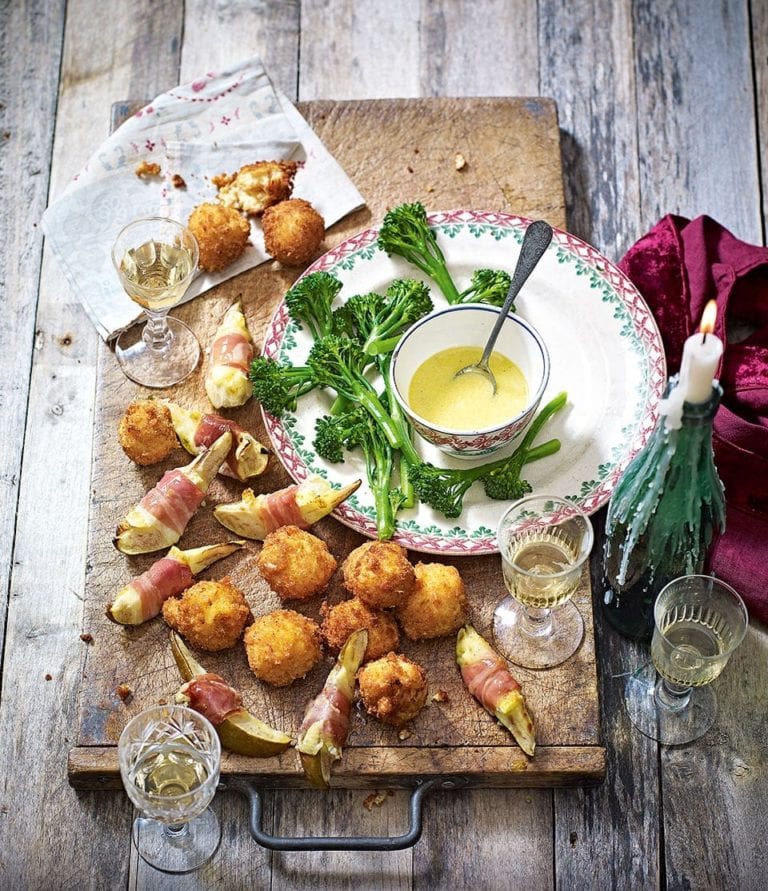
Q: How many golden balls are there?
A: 11